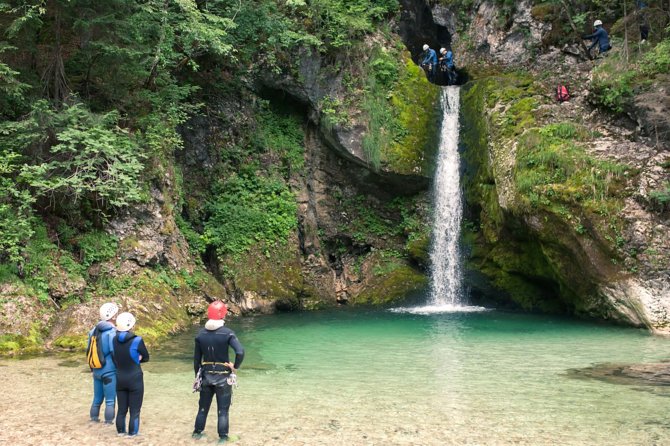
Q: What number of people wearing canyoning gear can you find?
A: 6